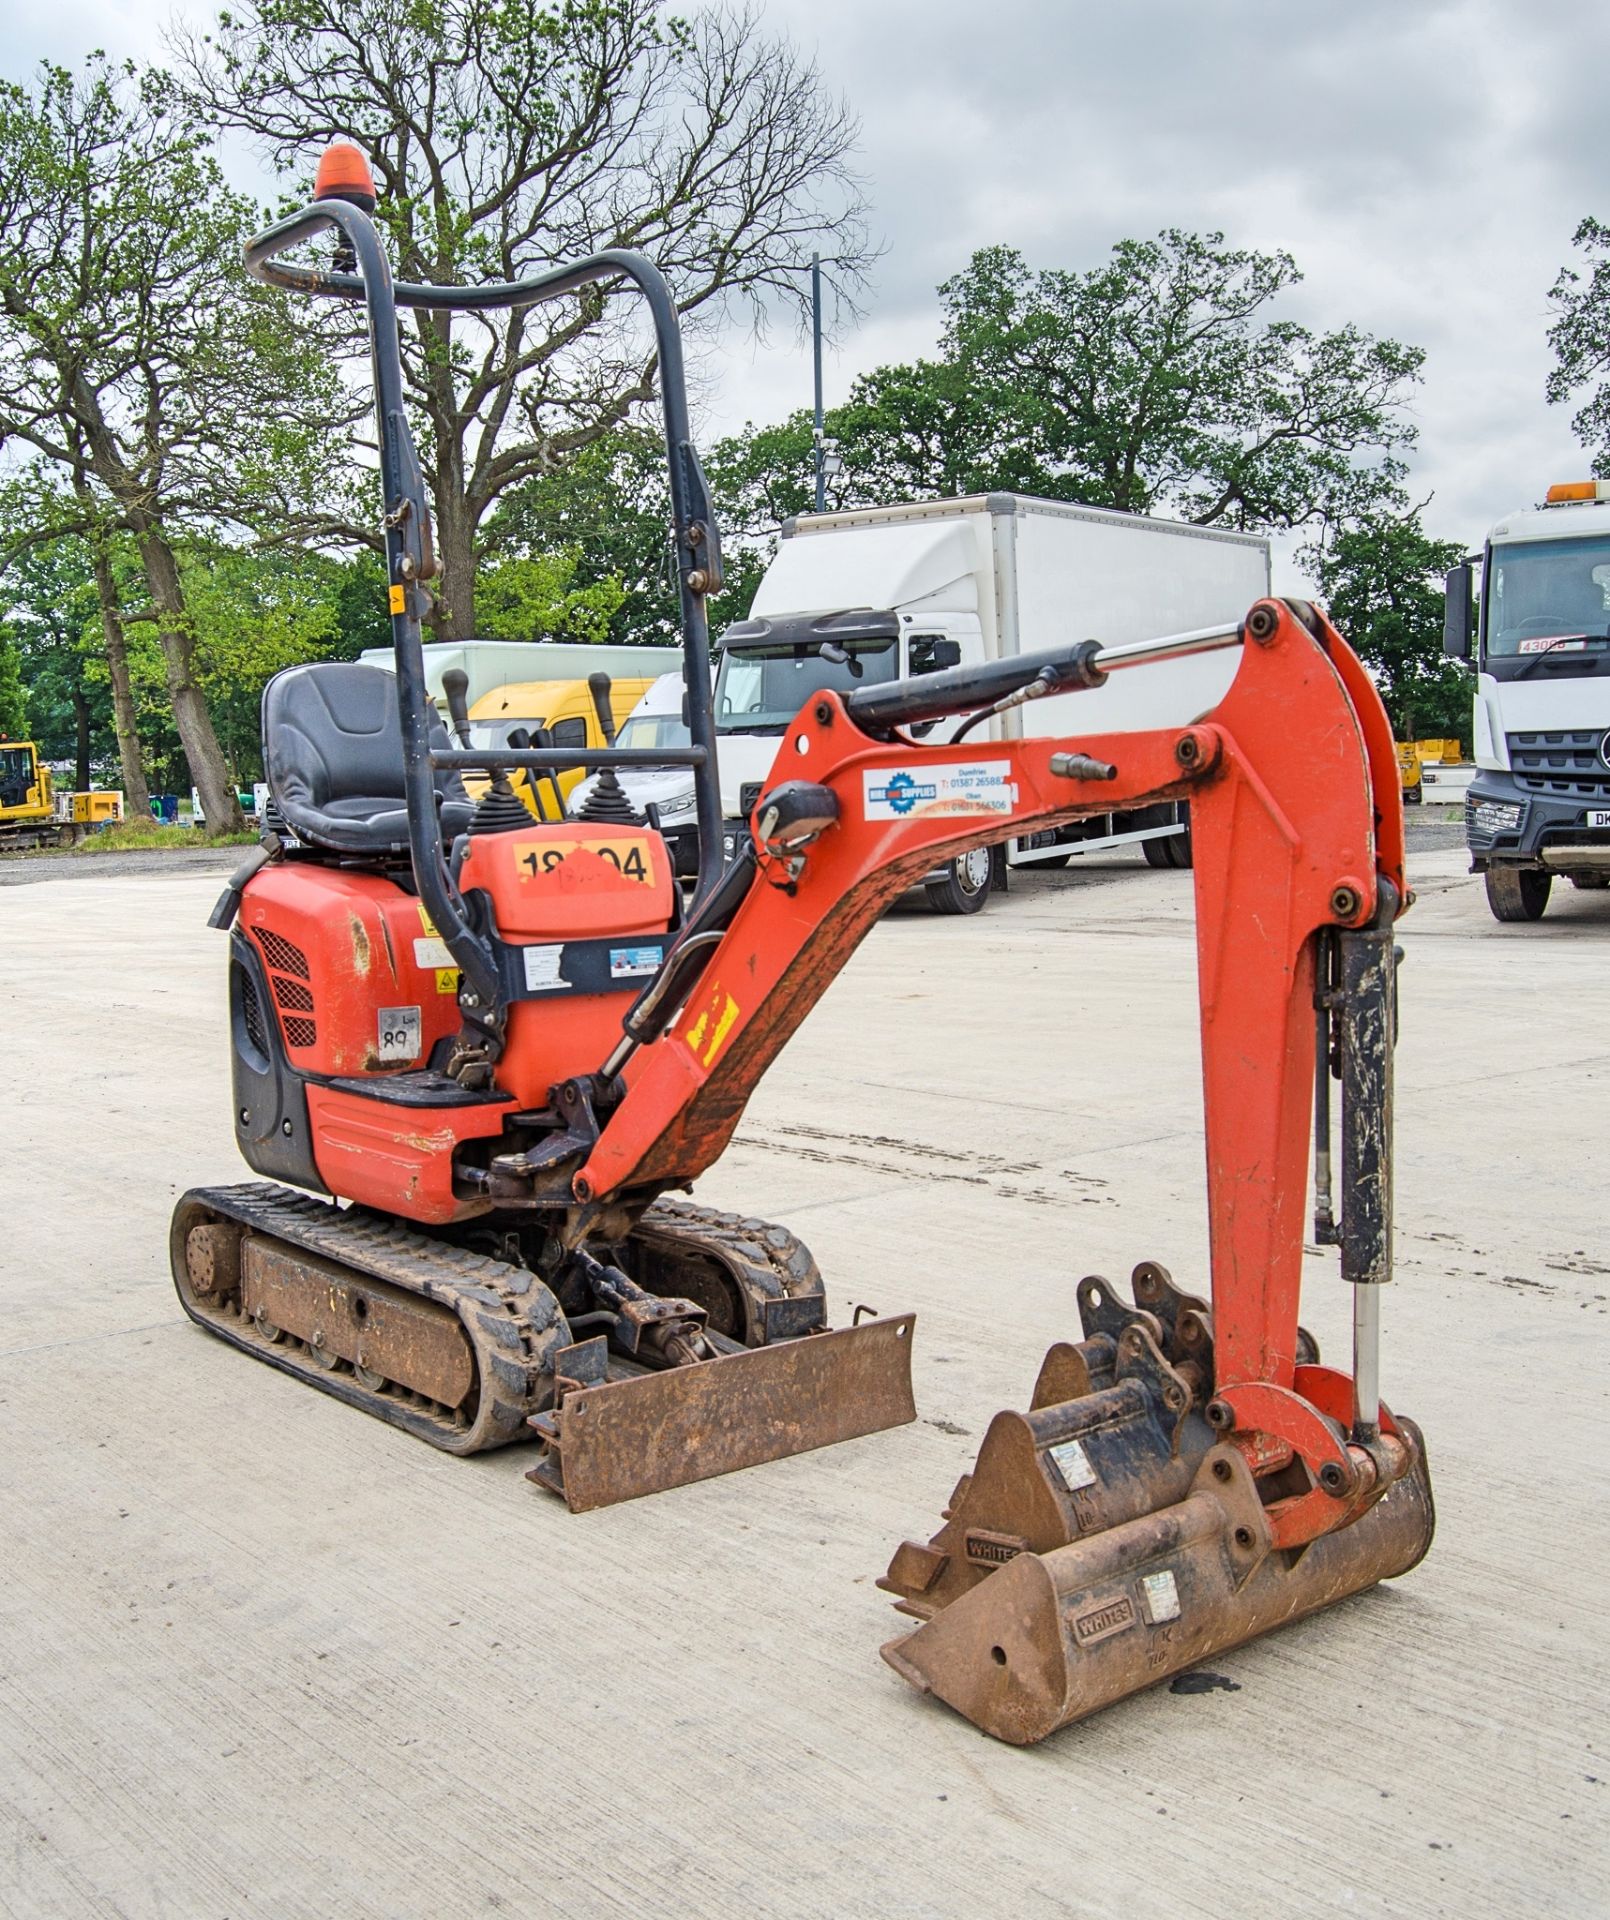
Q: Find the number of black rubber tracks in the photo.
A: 2